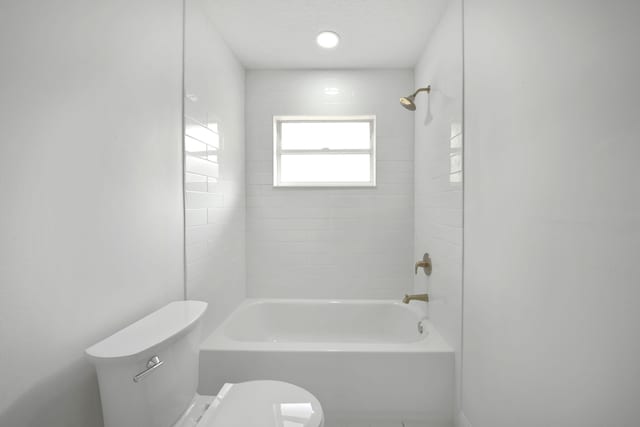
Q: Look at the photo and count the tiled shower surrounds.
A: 1